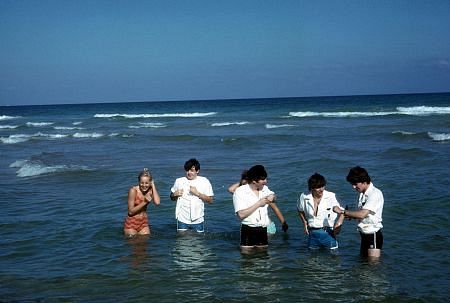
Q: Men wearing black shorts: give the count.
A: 2